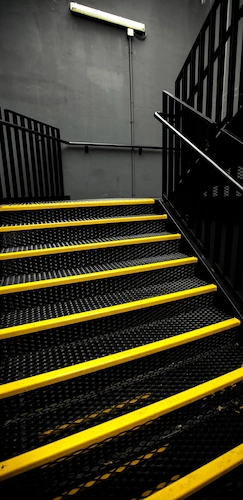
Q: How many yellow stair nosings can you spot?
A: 8